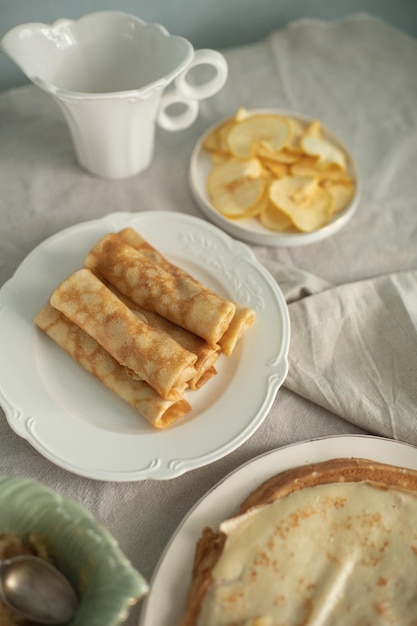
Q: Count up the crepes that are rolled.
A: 5